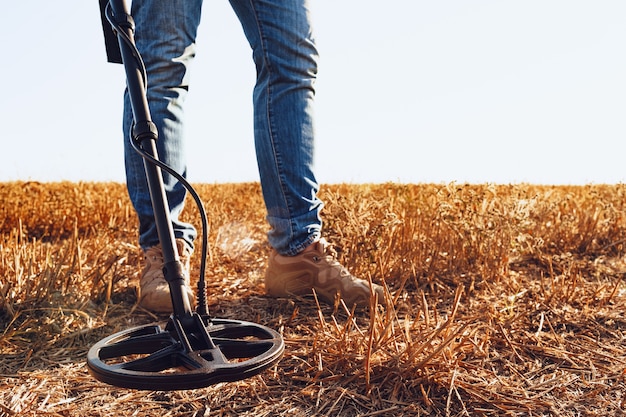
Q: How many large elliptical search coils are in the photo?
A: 1